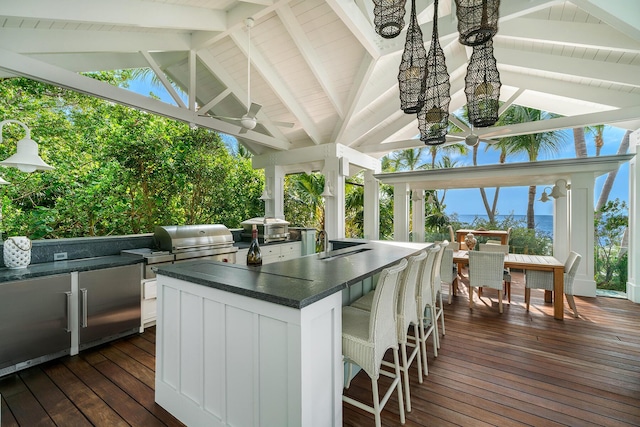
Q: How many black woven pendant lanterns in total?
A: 5